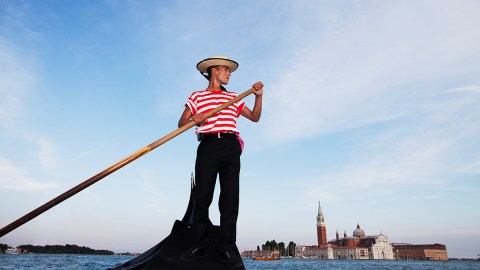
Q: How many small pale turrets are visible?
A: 2